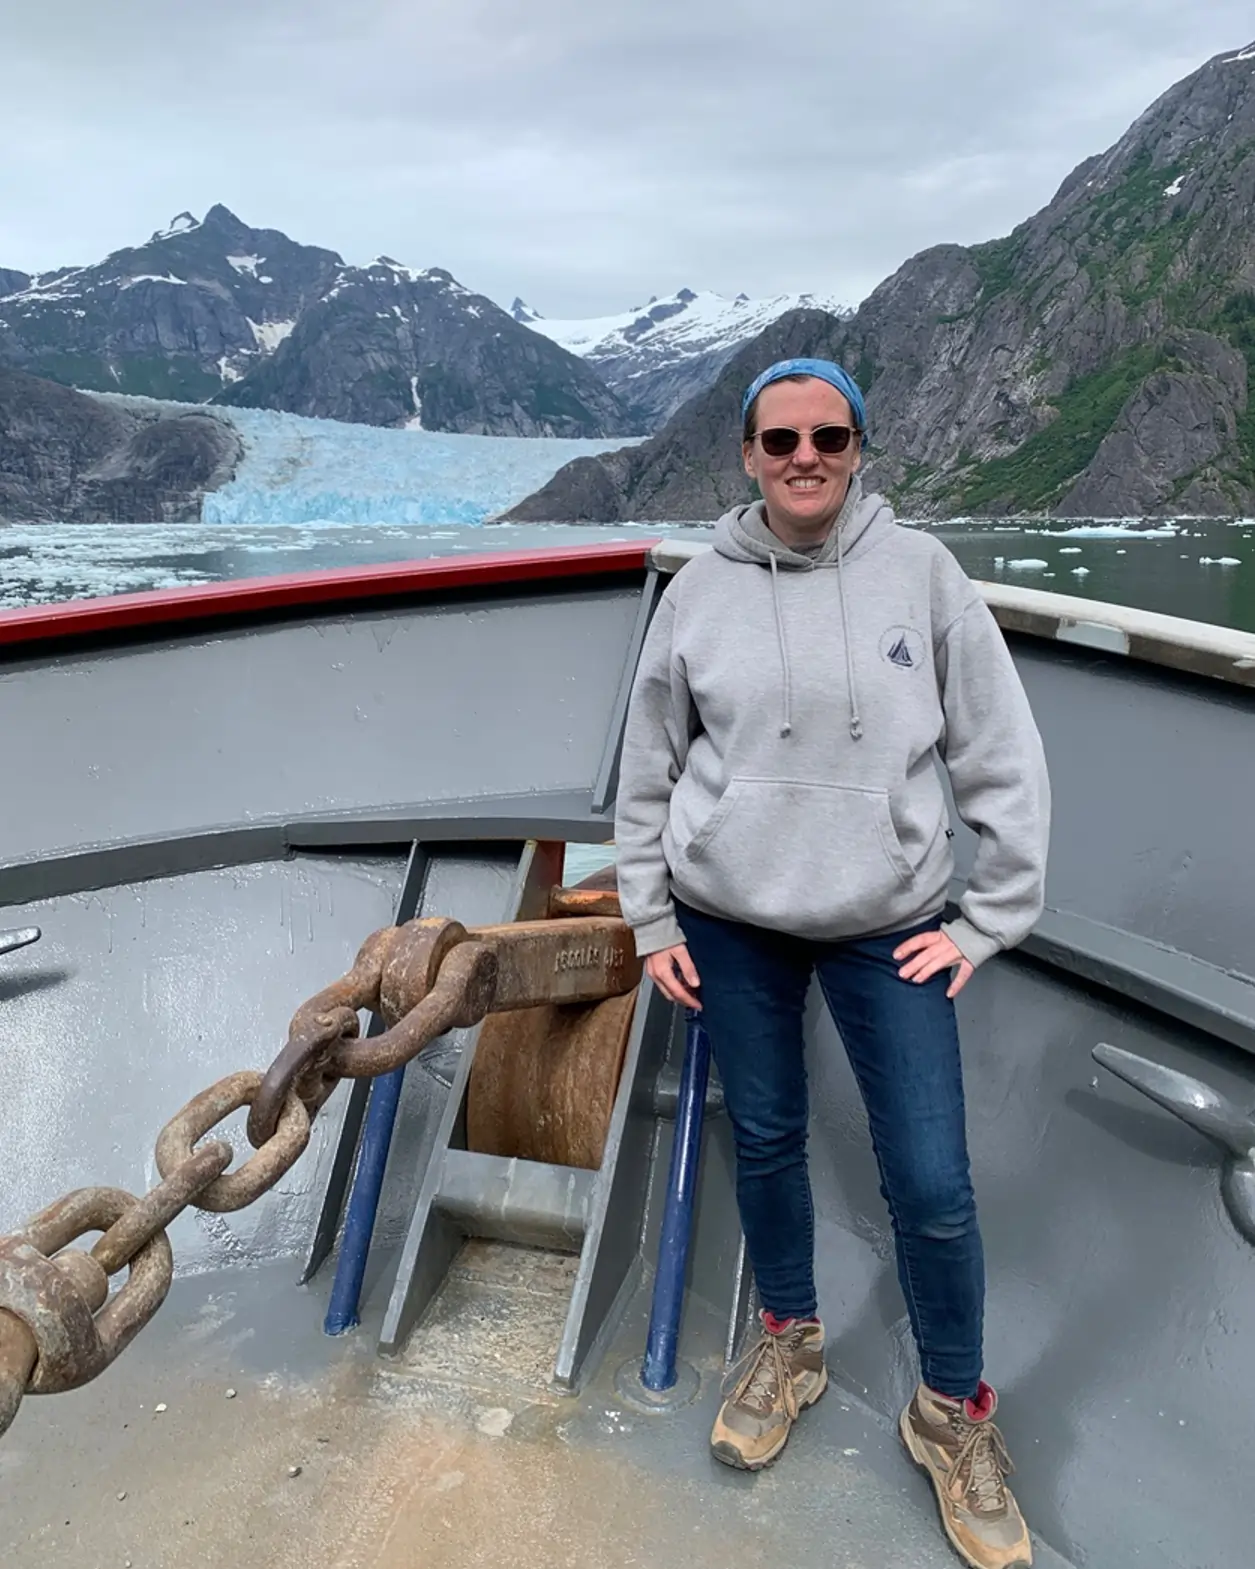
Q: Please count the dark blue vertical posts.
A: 2